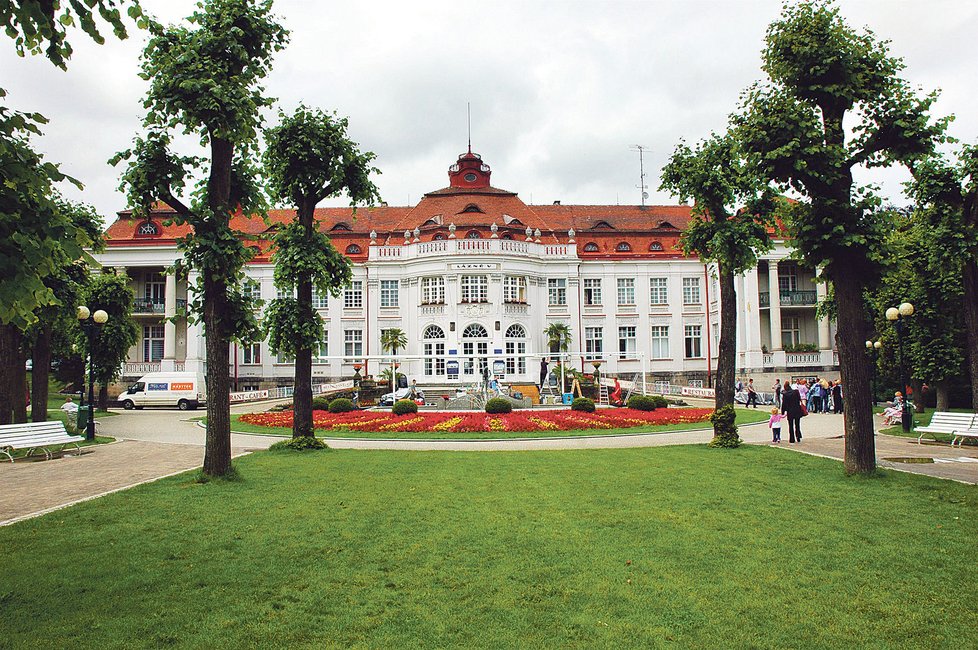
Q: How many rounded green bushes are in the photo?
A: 7